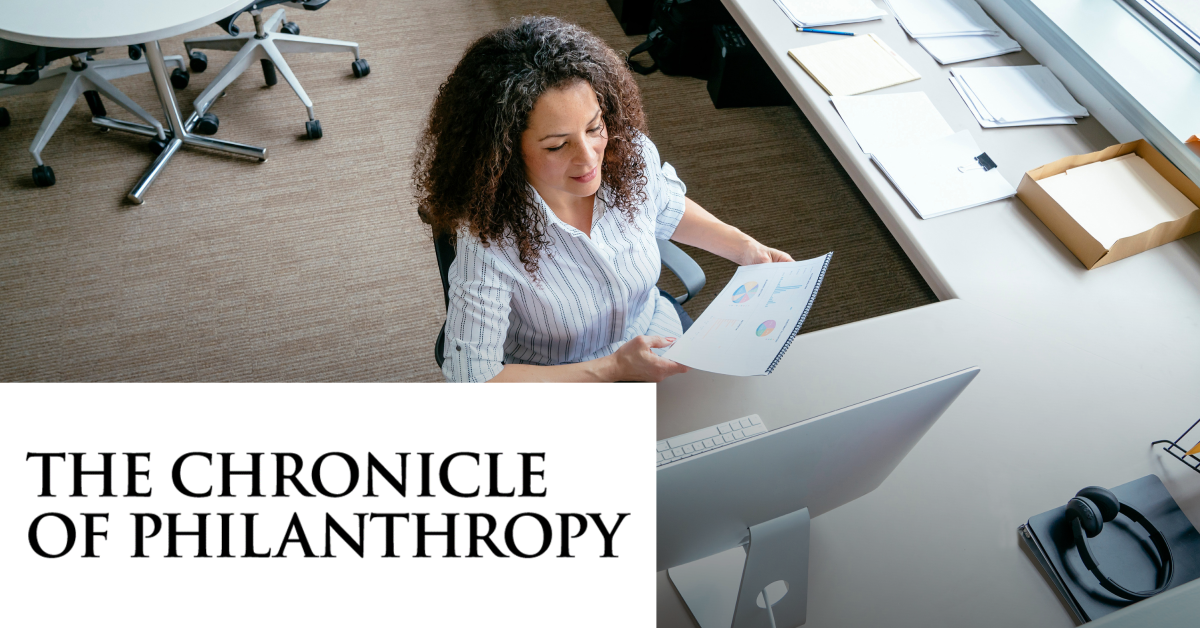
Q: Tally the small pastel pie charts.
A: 2